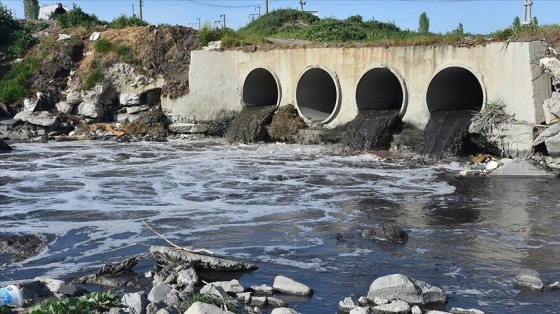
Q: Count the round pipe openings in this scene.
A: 4